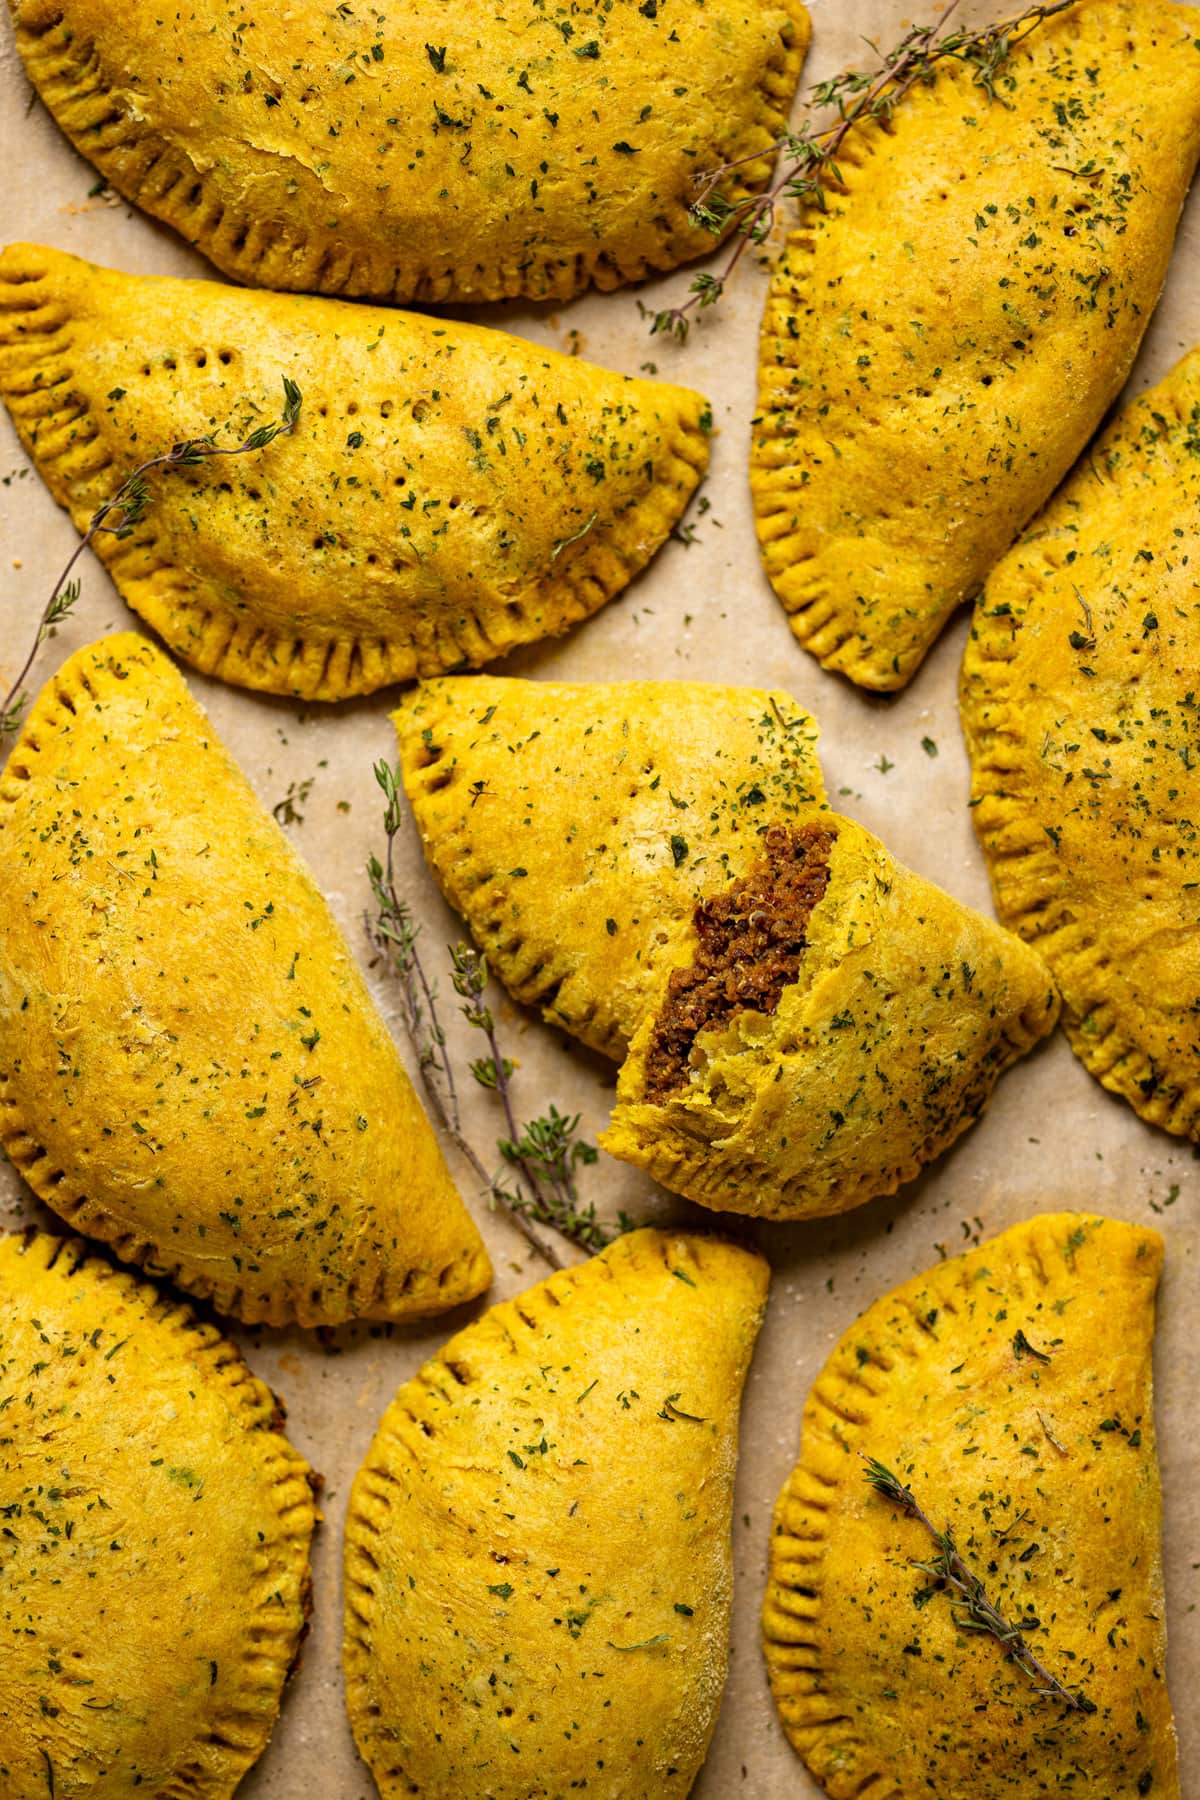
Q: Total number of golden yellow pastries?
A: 9